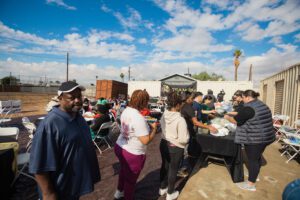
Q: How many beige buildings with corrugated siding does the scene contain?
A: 1